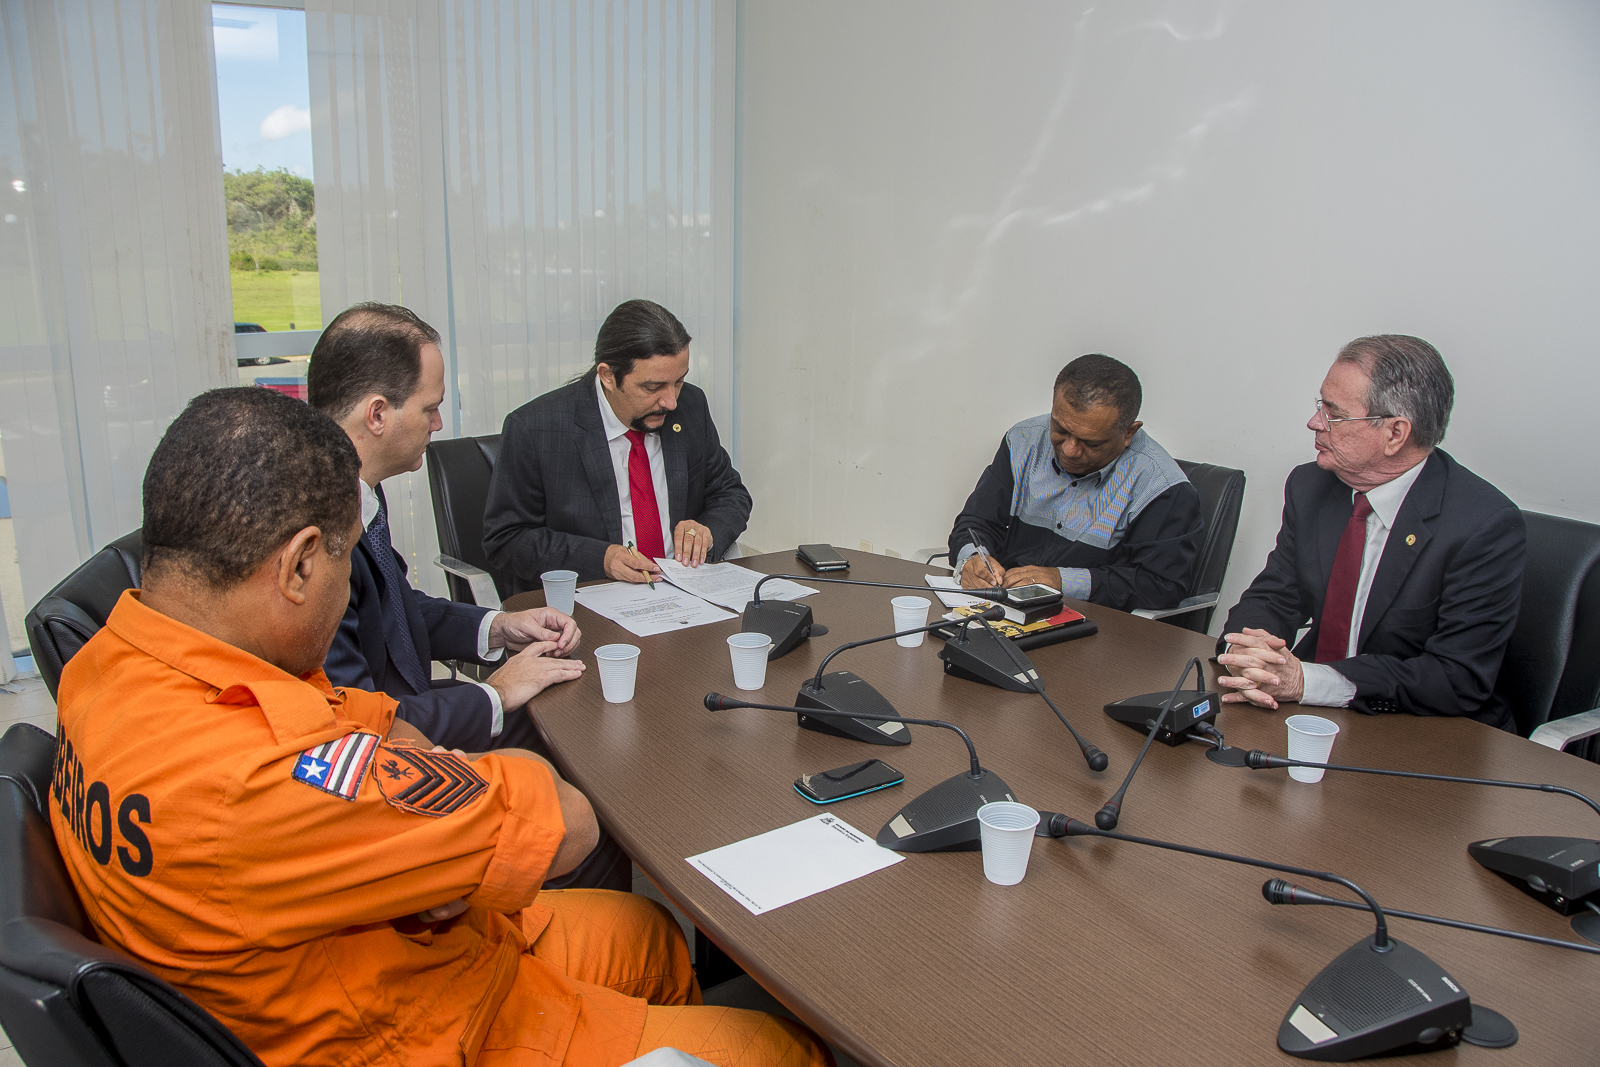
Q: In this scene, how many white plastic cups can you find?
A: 6